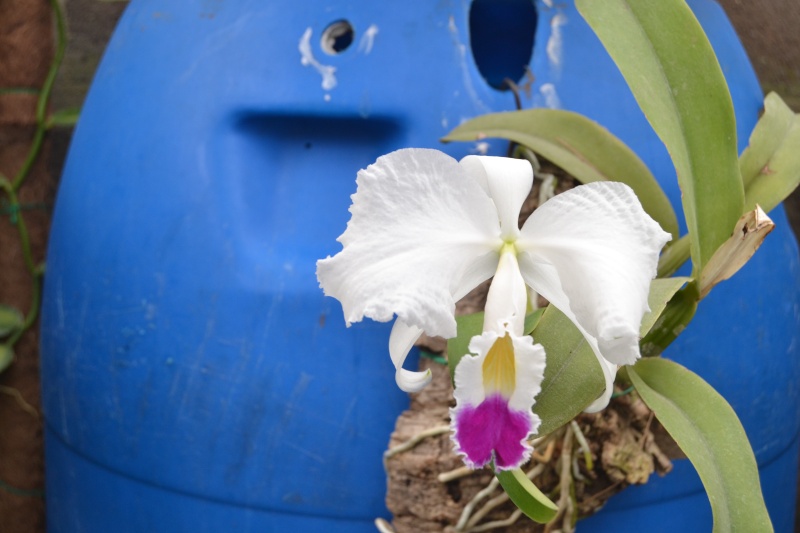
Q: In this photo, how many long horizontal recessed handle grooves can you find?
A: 1